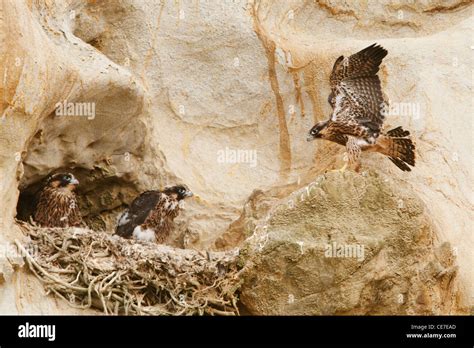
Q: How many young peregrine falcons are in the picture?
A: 3